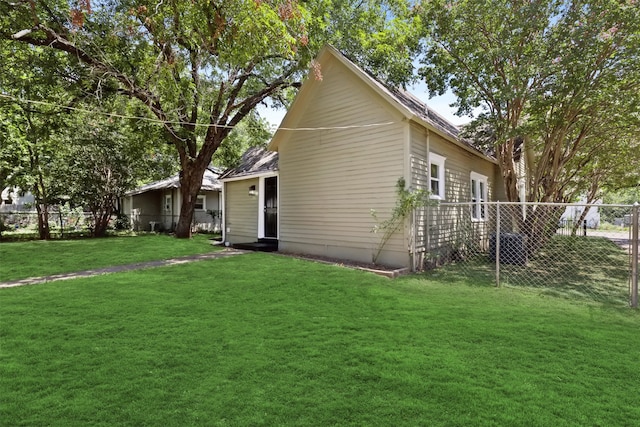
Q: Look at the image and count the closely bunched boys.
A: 0